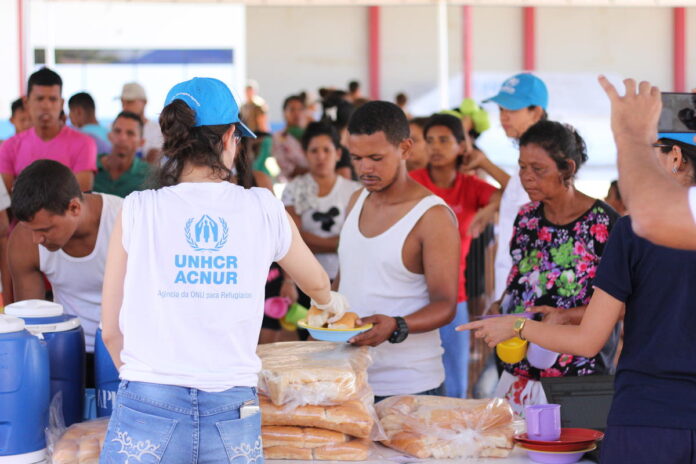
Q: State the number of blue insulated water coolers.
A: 3